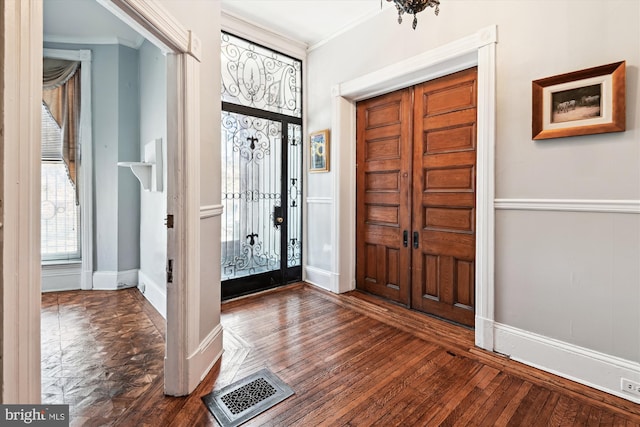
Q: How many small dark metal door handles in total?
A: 2